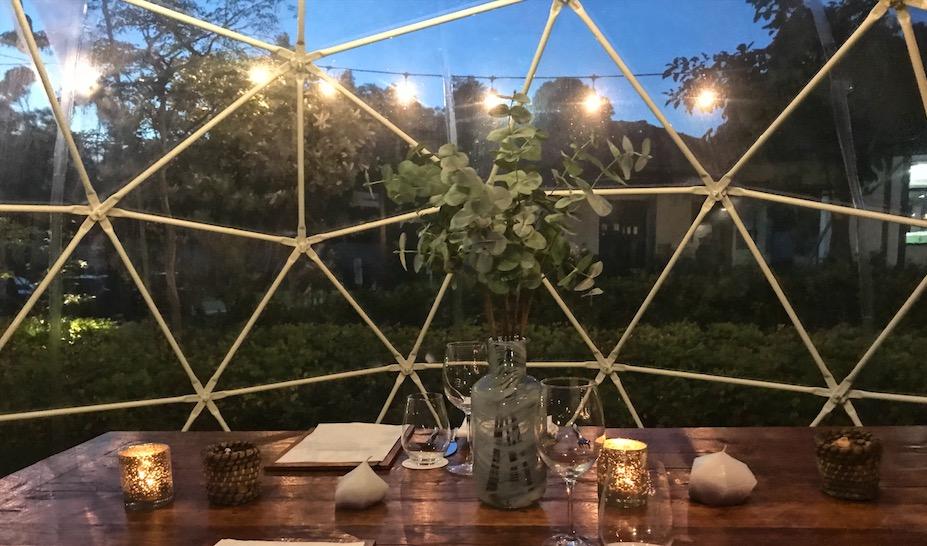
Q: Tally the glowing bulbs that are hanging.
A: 7